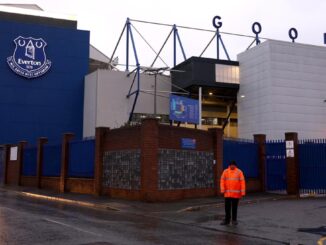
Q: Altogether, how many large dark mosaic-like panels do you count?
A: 2